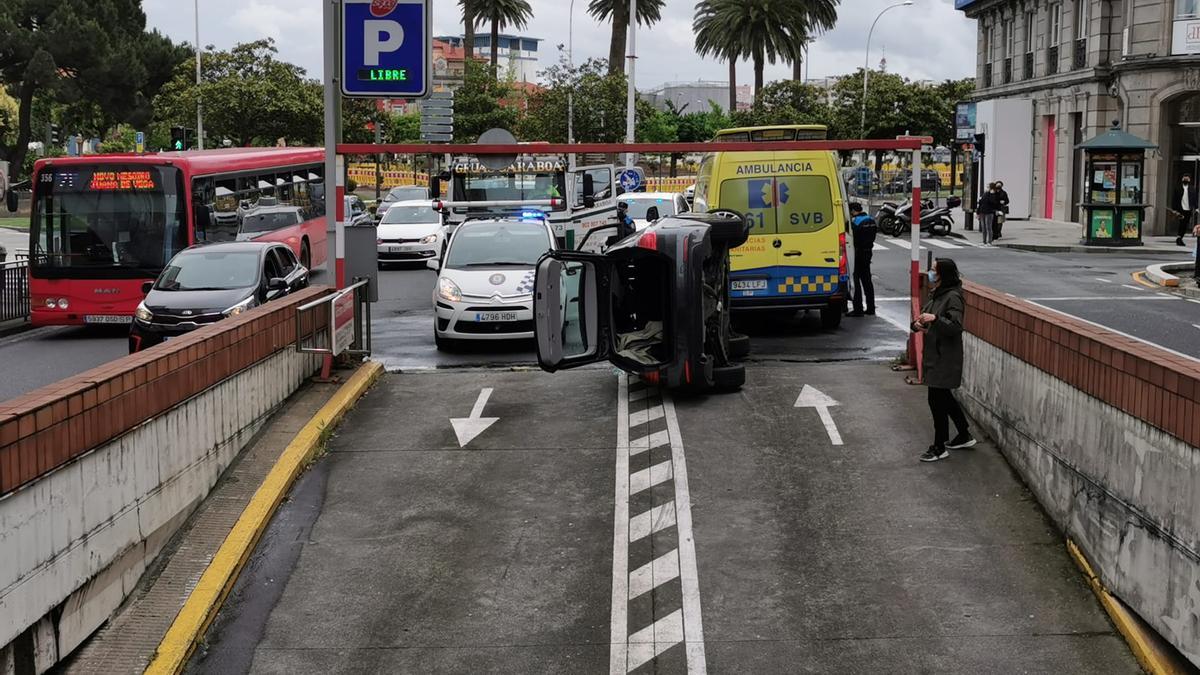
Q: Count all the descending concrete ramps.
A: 1